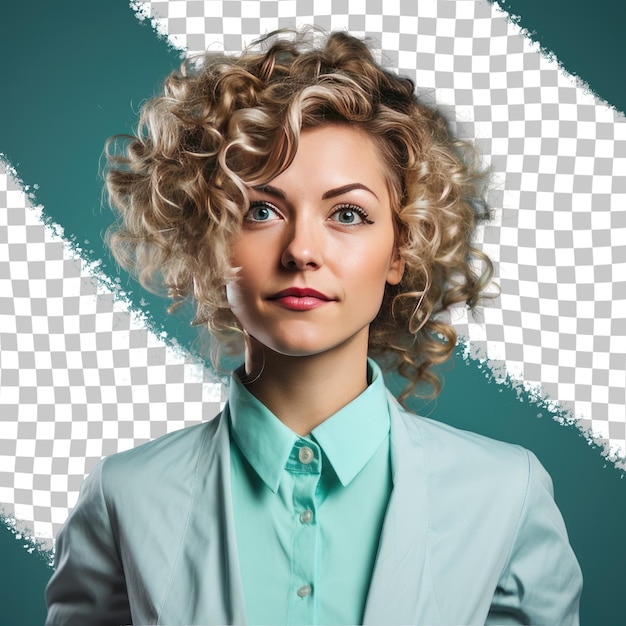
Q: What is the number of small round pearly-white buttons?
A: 3